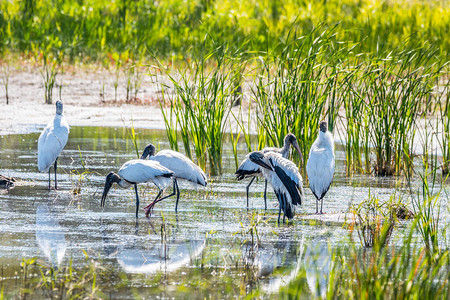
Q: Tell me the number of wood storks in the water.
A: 6